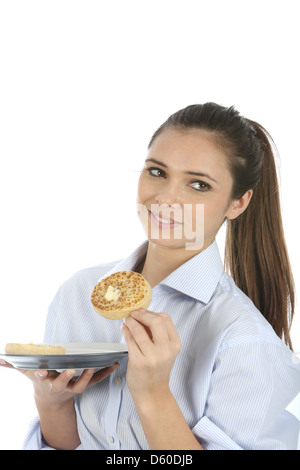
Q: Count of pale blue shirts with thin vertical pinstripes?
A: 1